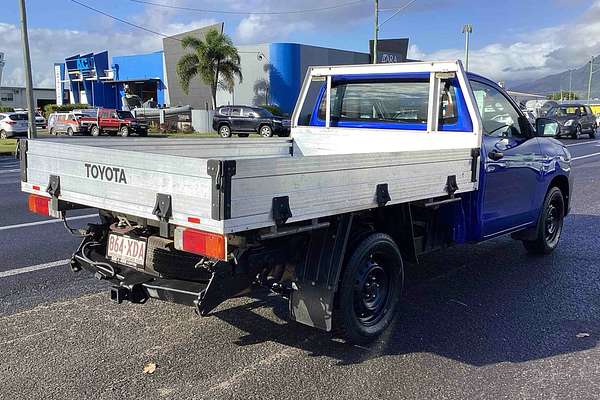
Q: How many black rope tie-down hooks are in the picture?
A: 5